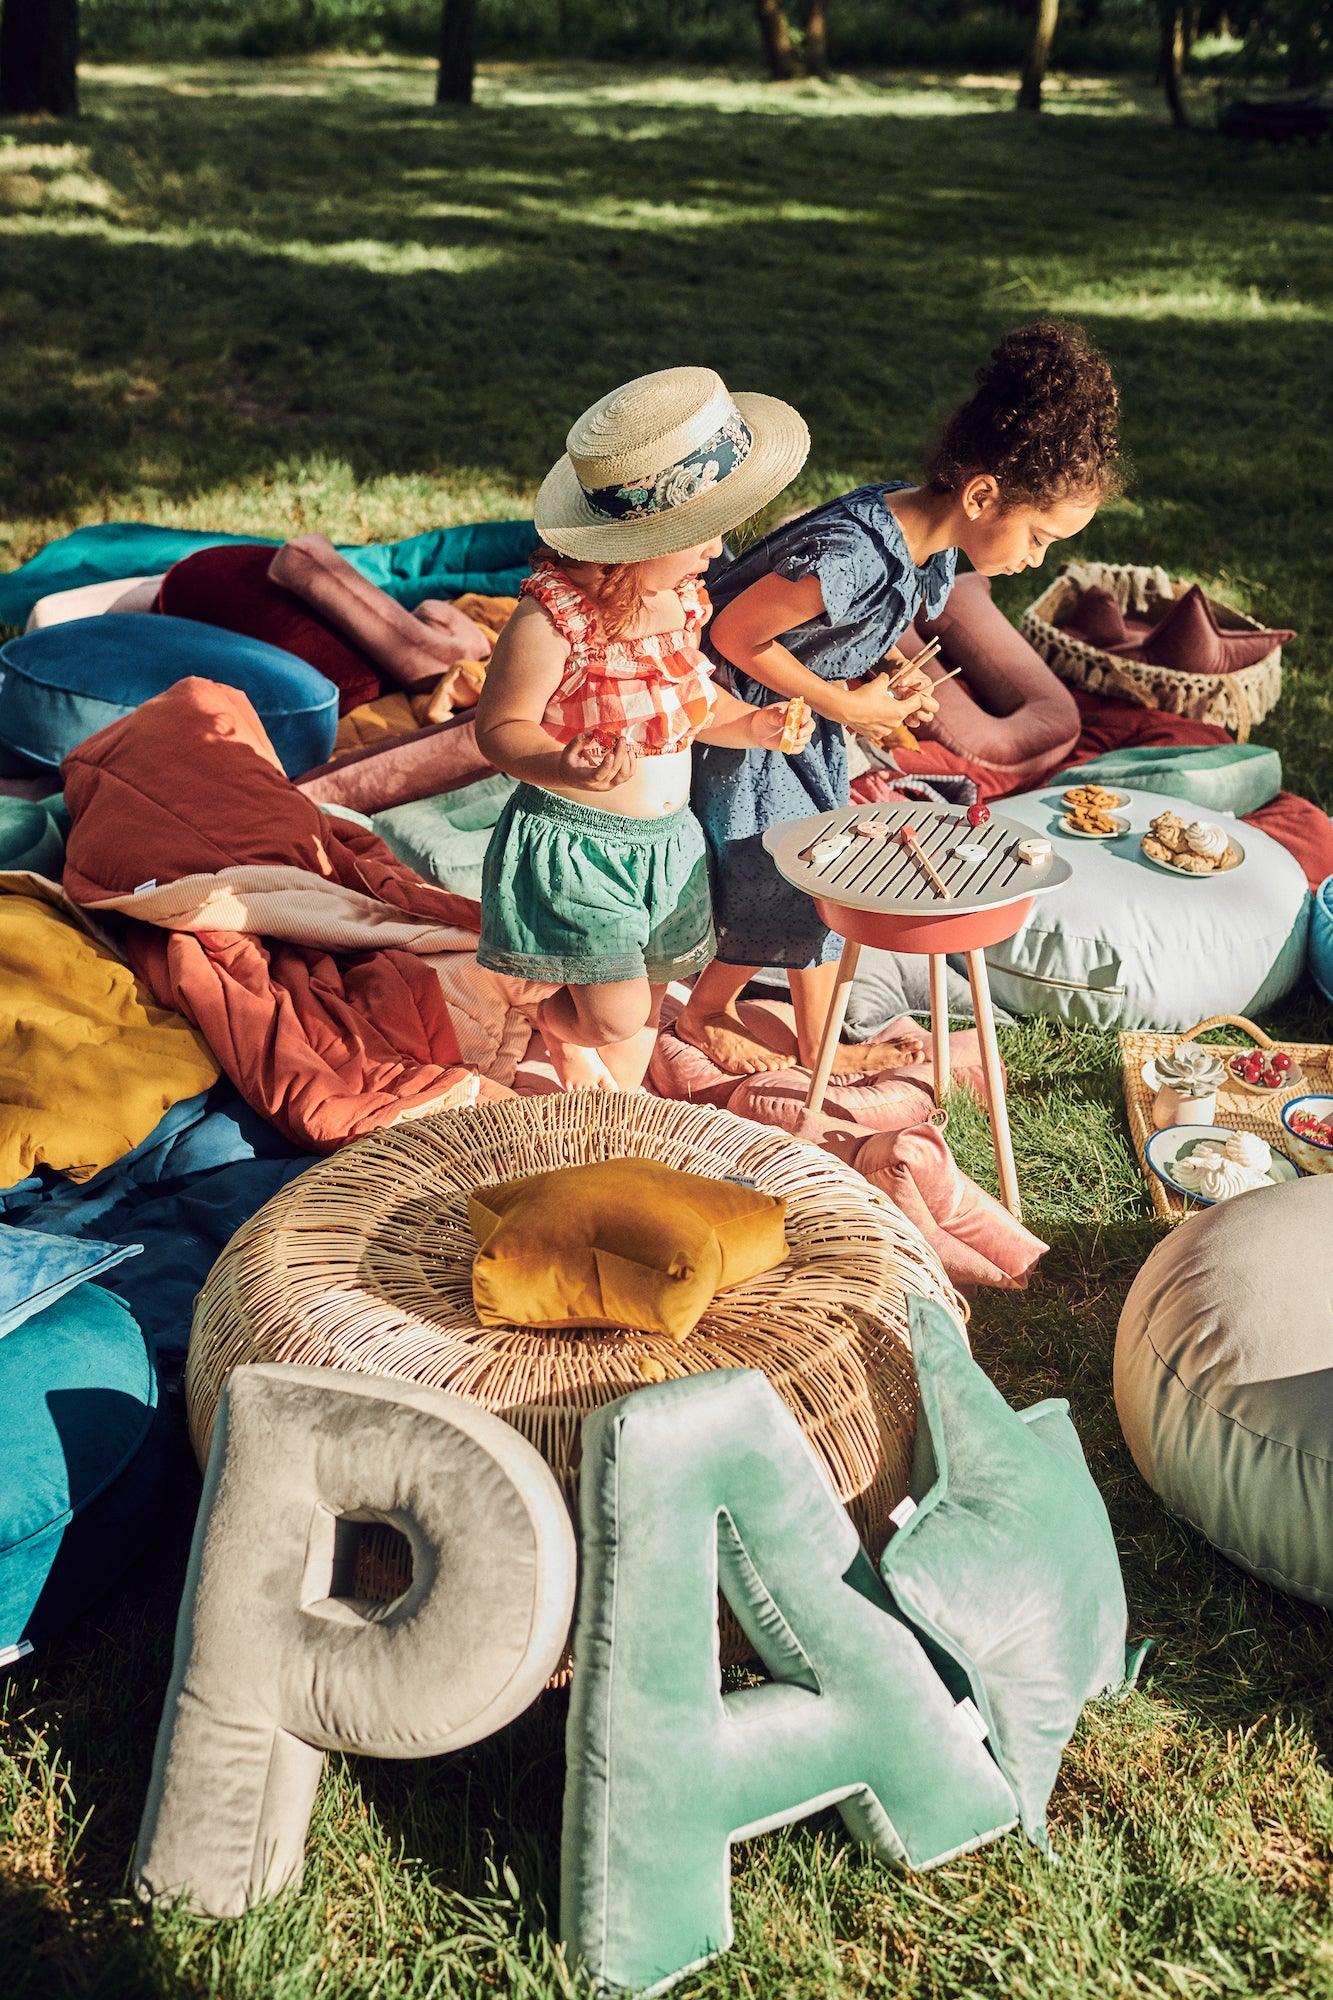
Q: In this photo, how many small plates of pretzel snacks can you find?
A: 2